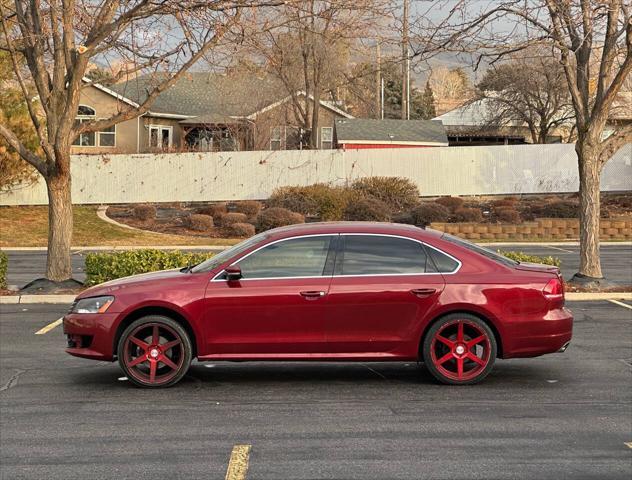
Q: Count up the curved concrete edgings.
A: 1